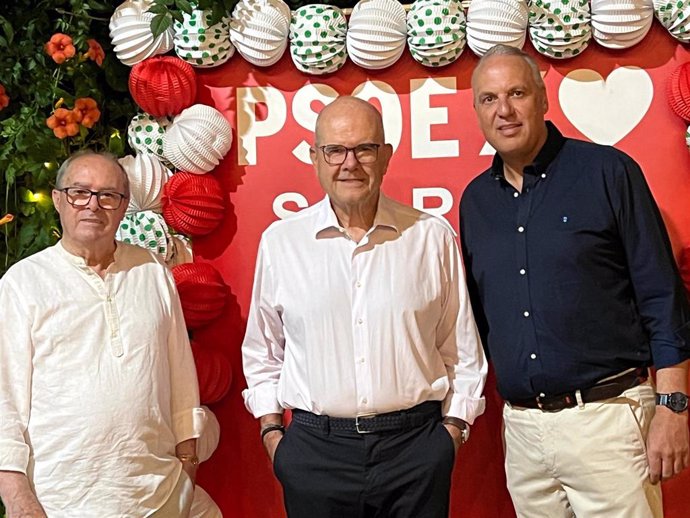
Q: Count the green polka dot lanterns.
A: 7